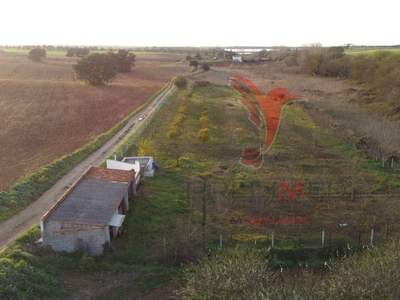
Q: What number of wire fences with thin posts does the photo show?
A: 2